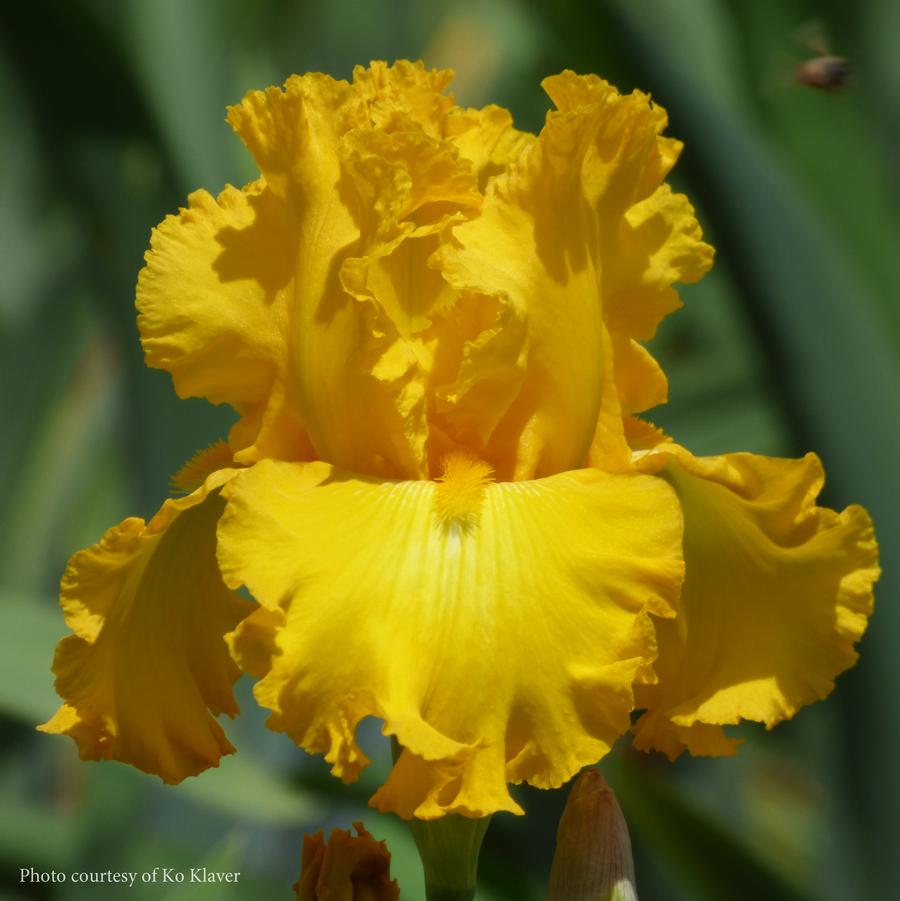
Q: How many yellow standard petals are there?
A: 3